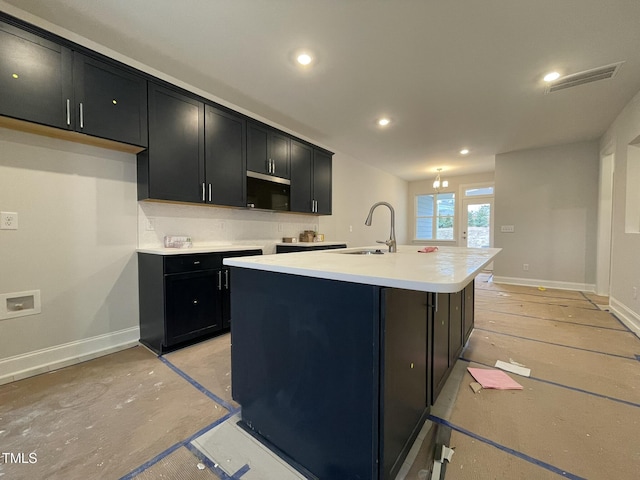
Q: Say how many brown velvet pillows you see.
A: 0